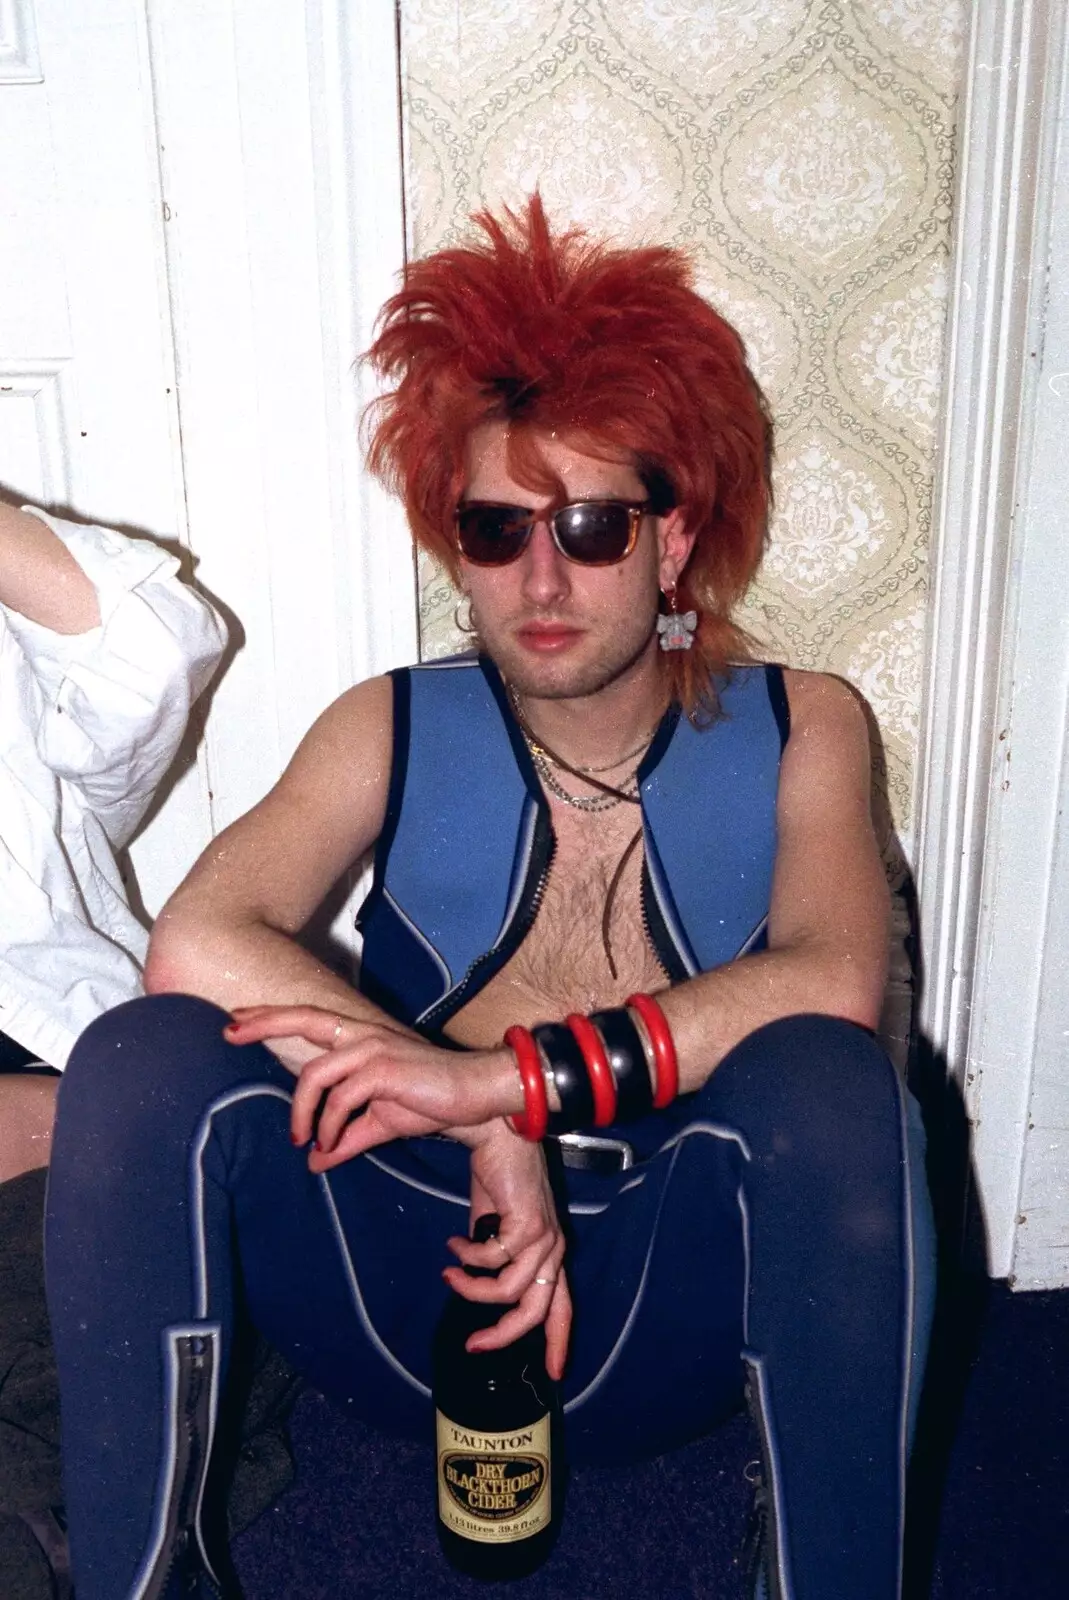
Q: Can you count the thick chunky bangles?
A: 5